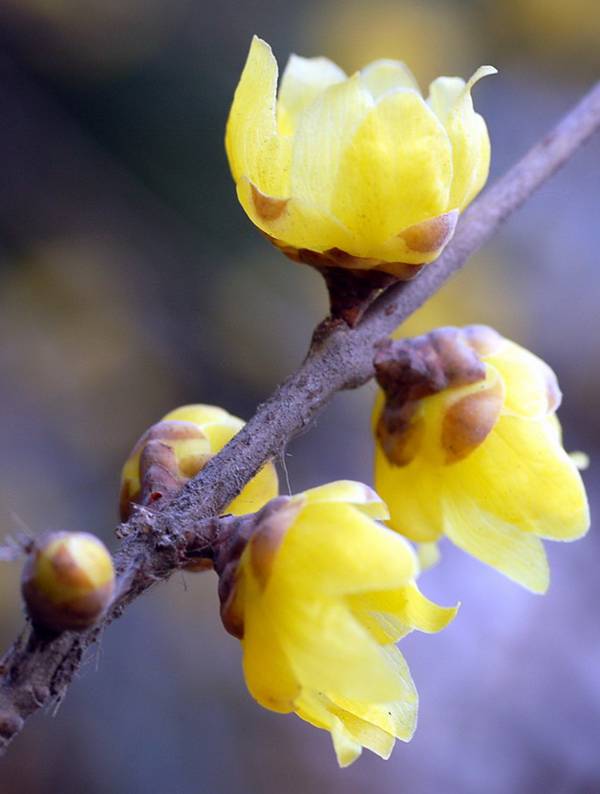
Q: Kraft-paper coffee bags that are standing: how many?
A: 0